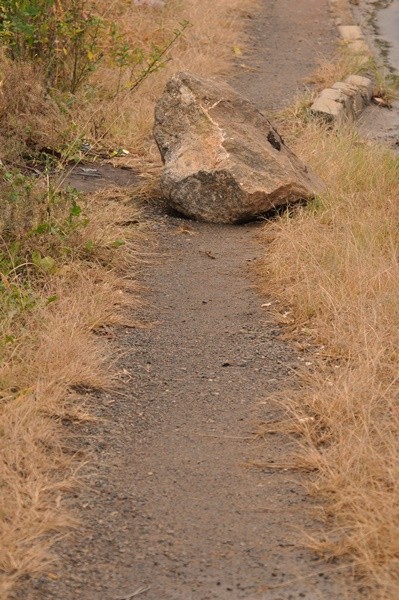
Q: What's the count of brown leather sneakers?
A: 0